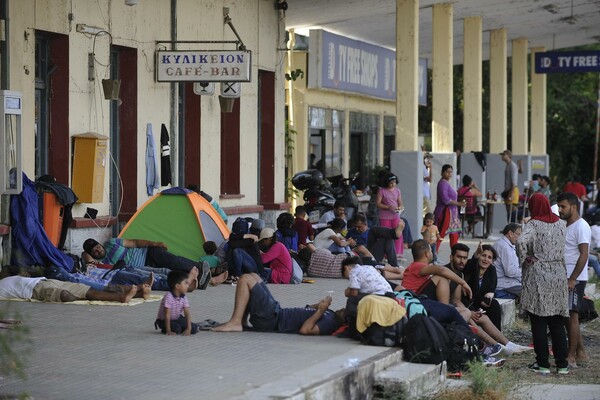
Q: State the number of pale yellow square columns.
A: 6